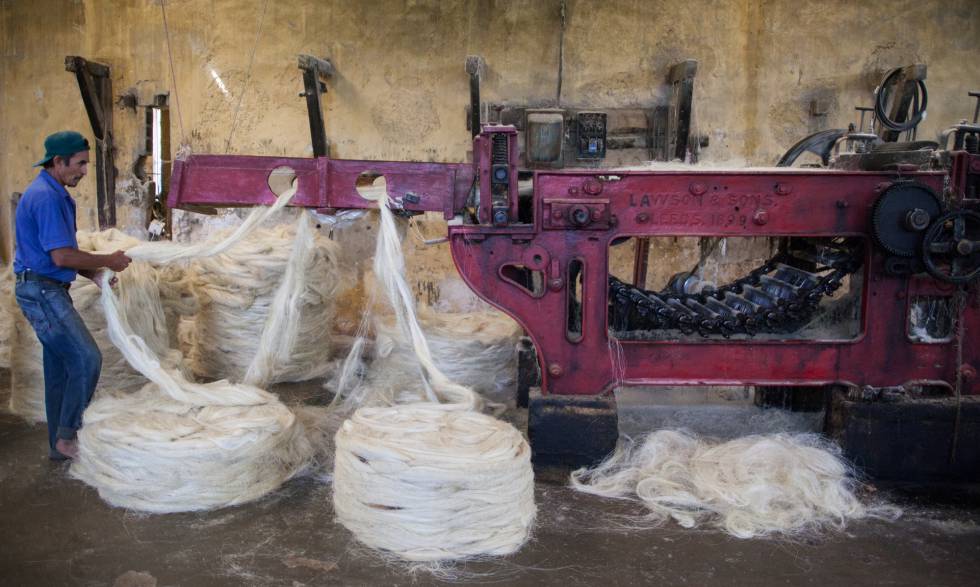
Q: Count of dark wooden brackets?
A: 5